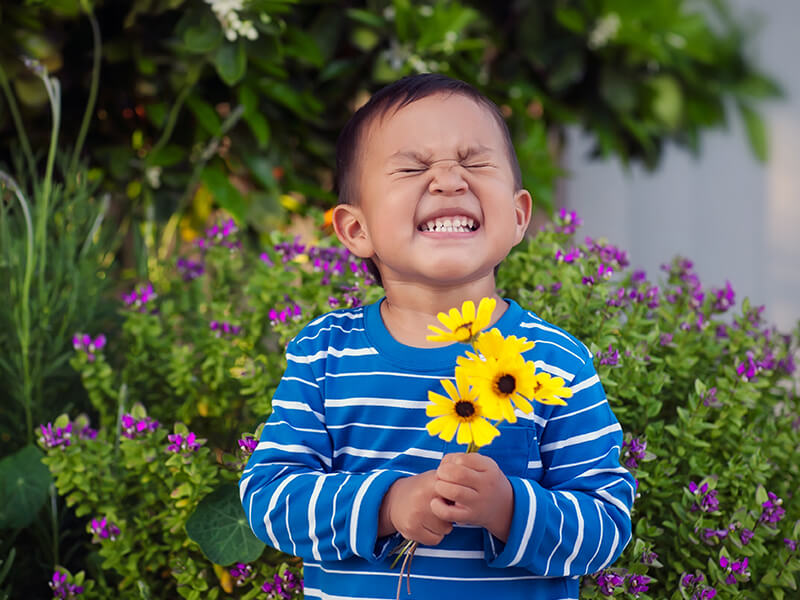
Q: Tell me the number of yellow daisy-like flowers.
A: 5